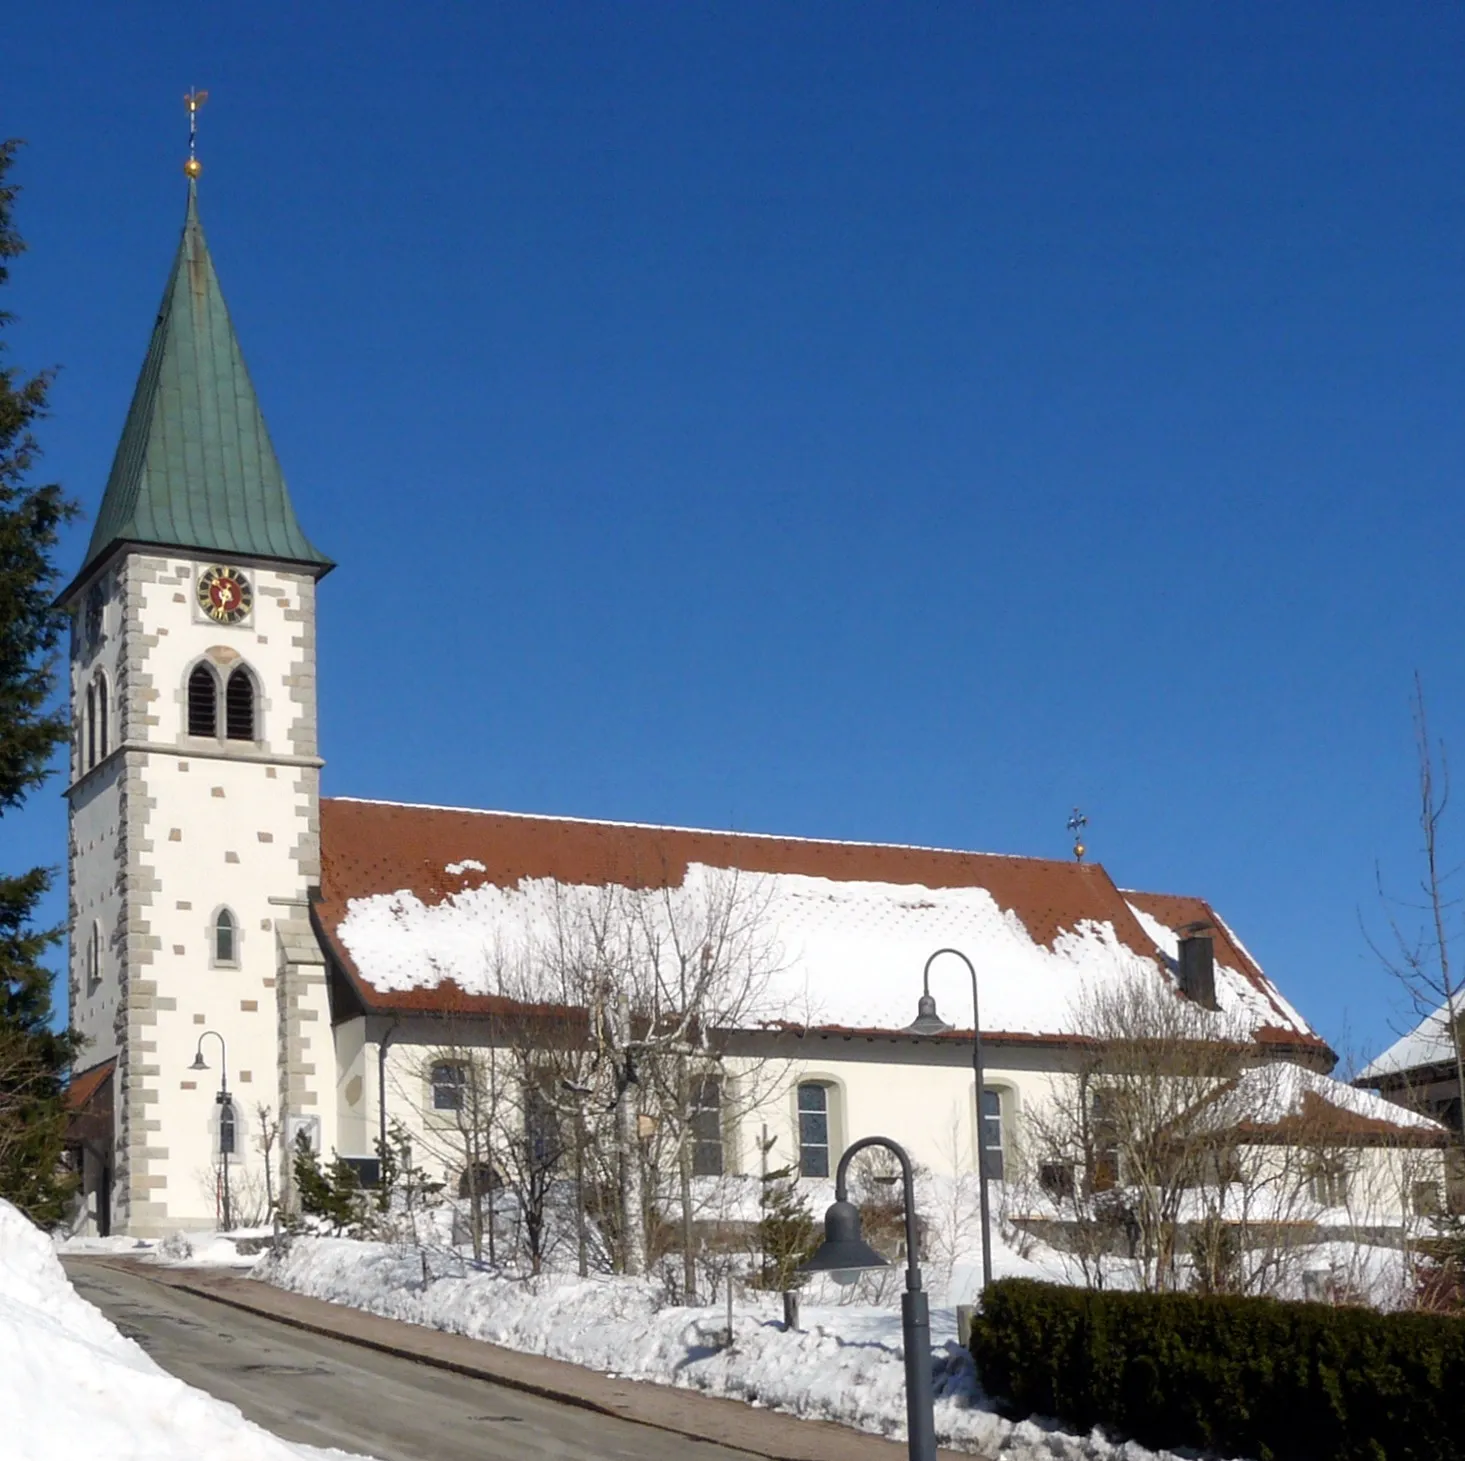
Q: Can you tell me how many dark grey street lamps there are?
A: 3